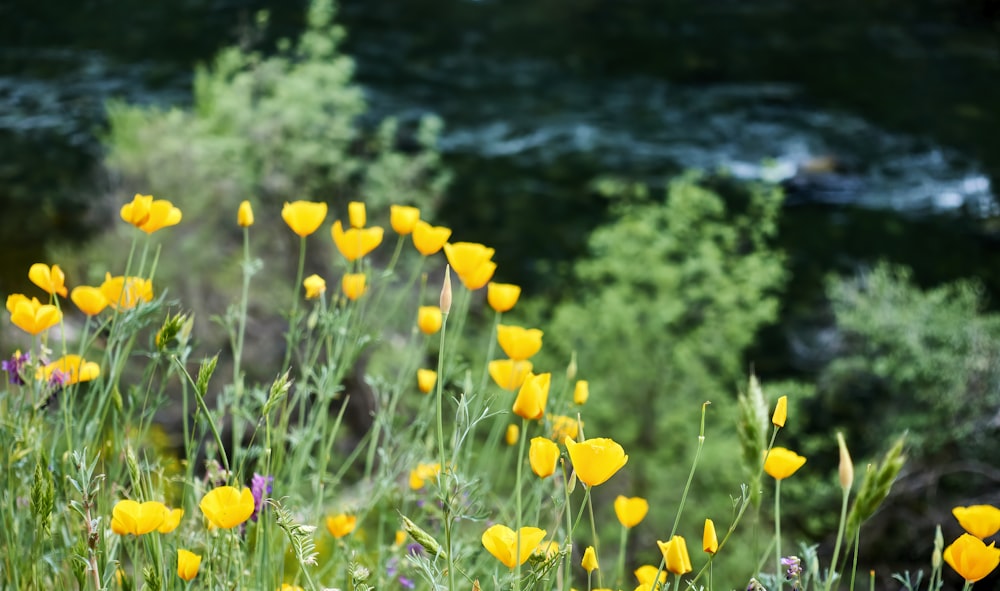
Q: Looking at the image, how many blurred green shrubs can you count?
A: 3